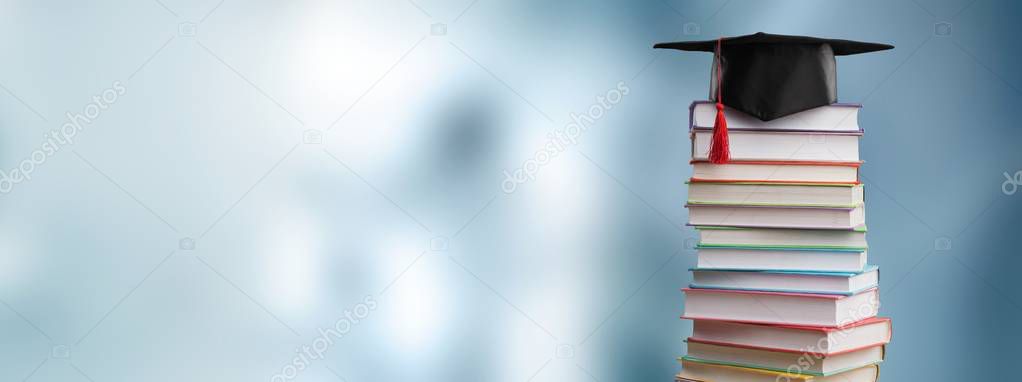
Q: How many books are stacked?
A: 12